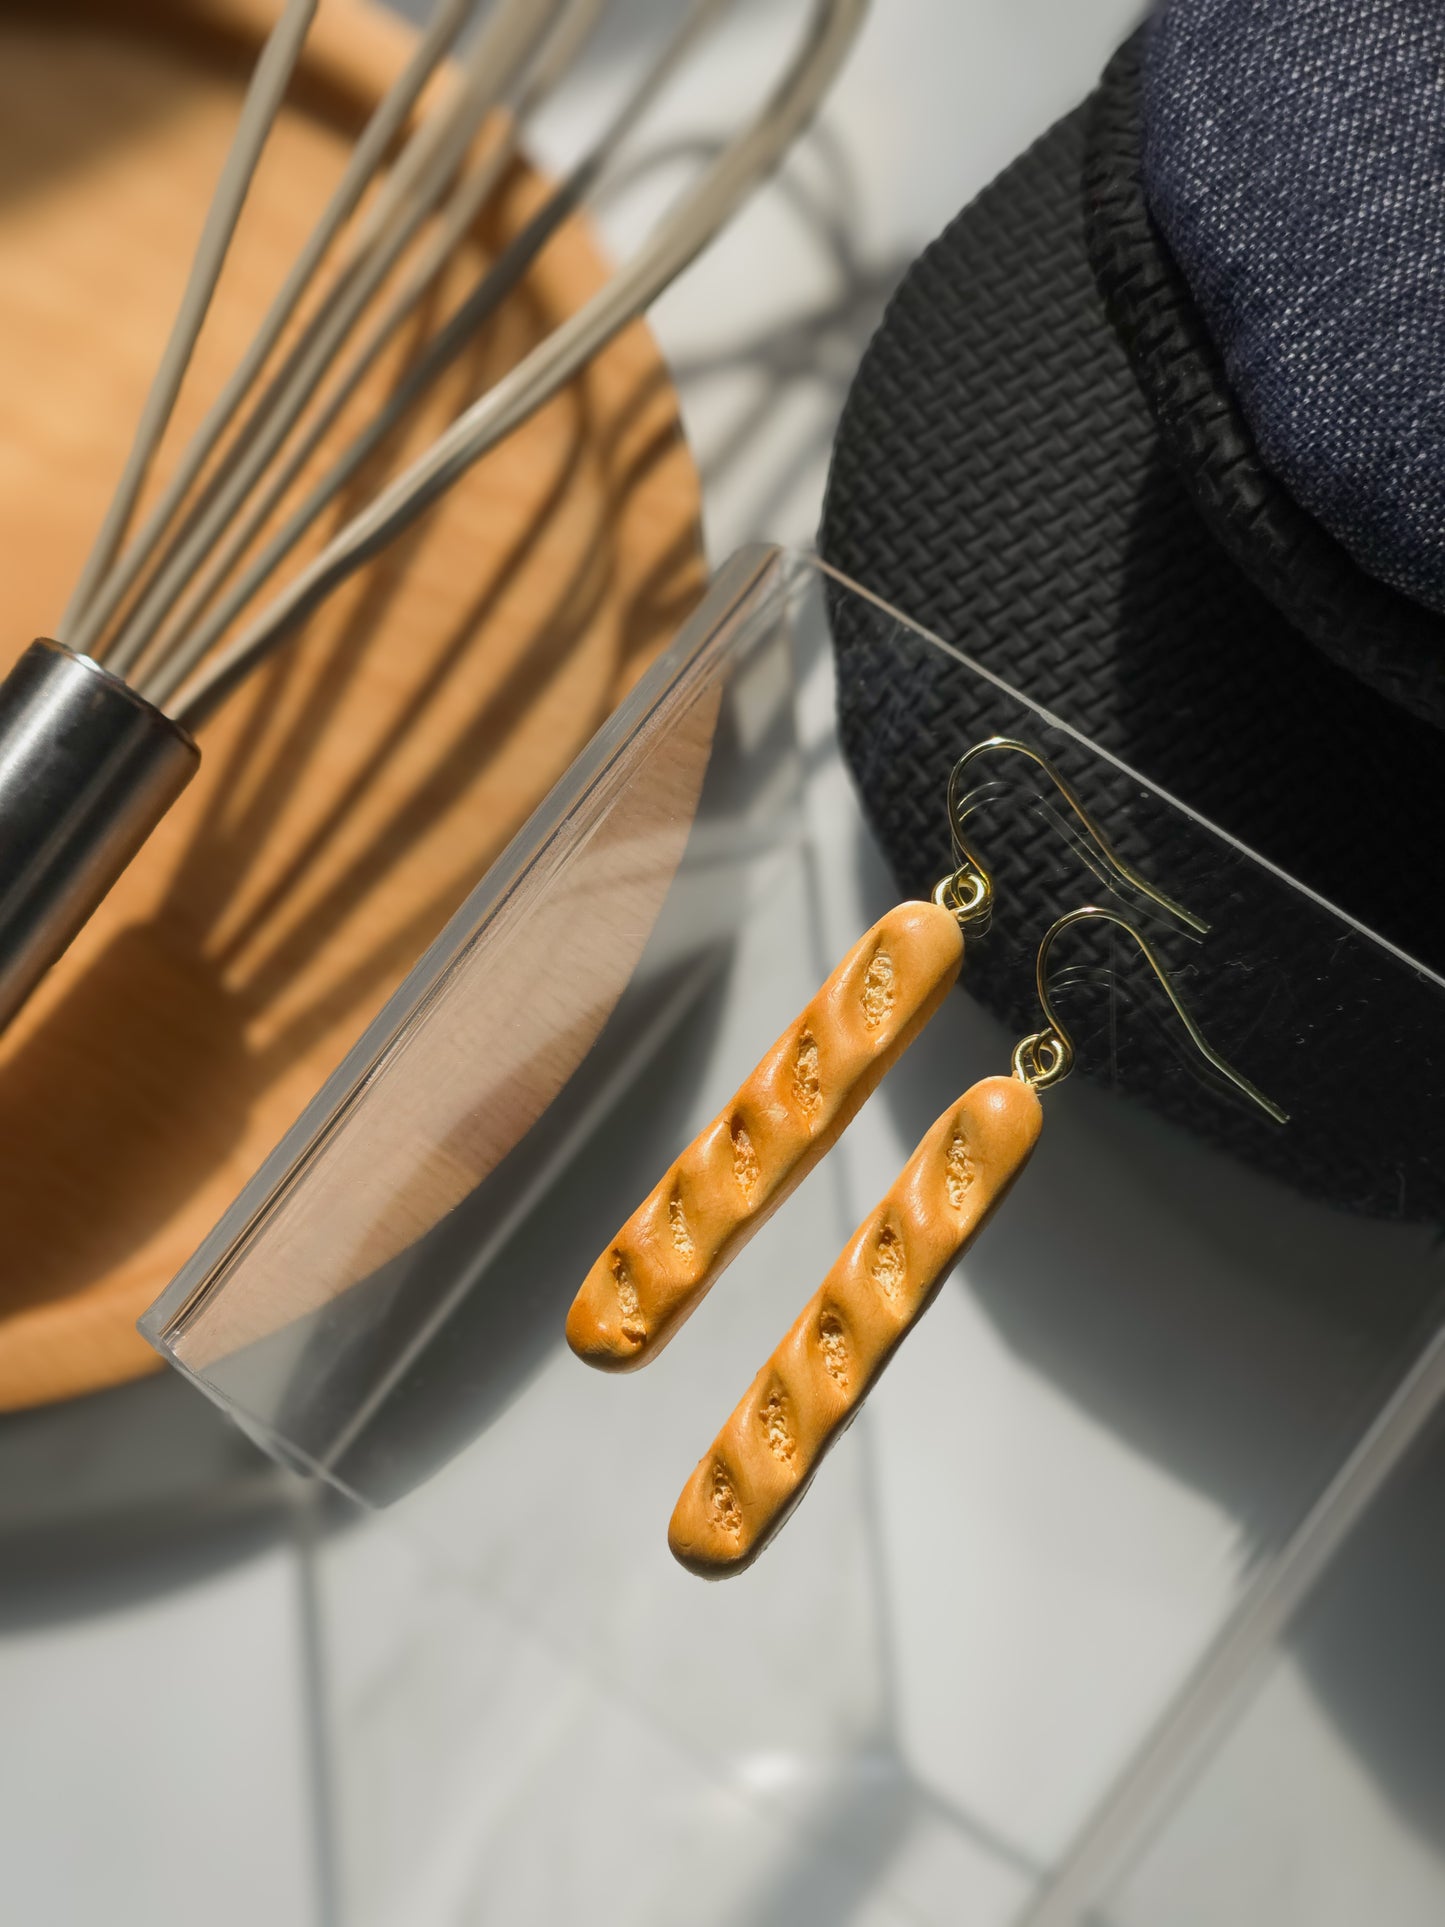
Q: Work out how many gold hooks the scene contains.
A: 2